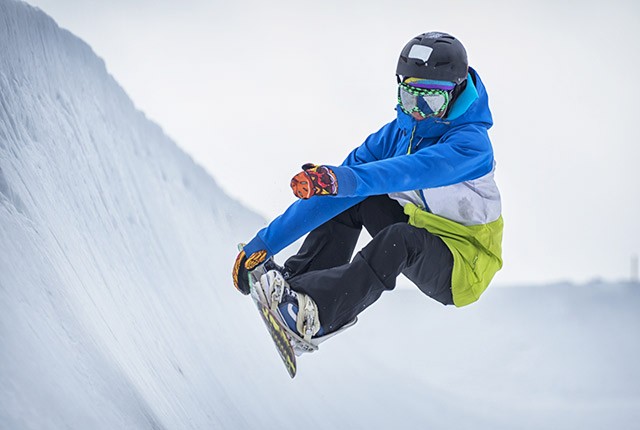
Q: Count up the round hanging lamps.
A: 0